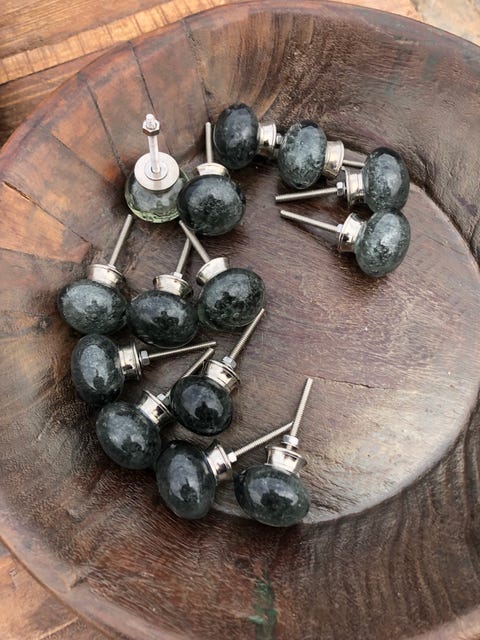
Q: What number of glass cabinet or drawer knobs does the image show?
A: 14